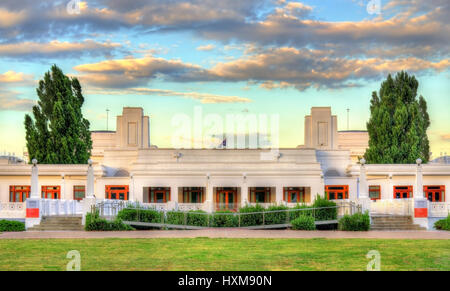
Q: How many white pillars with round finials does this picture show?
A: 4